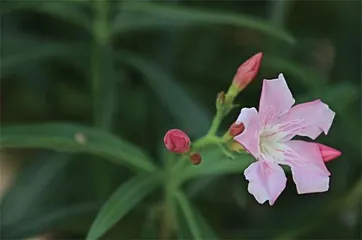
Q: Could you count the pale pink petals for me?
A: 5